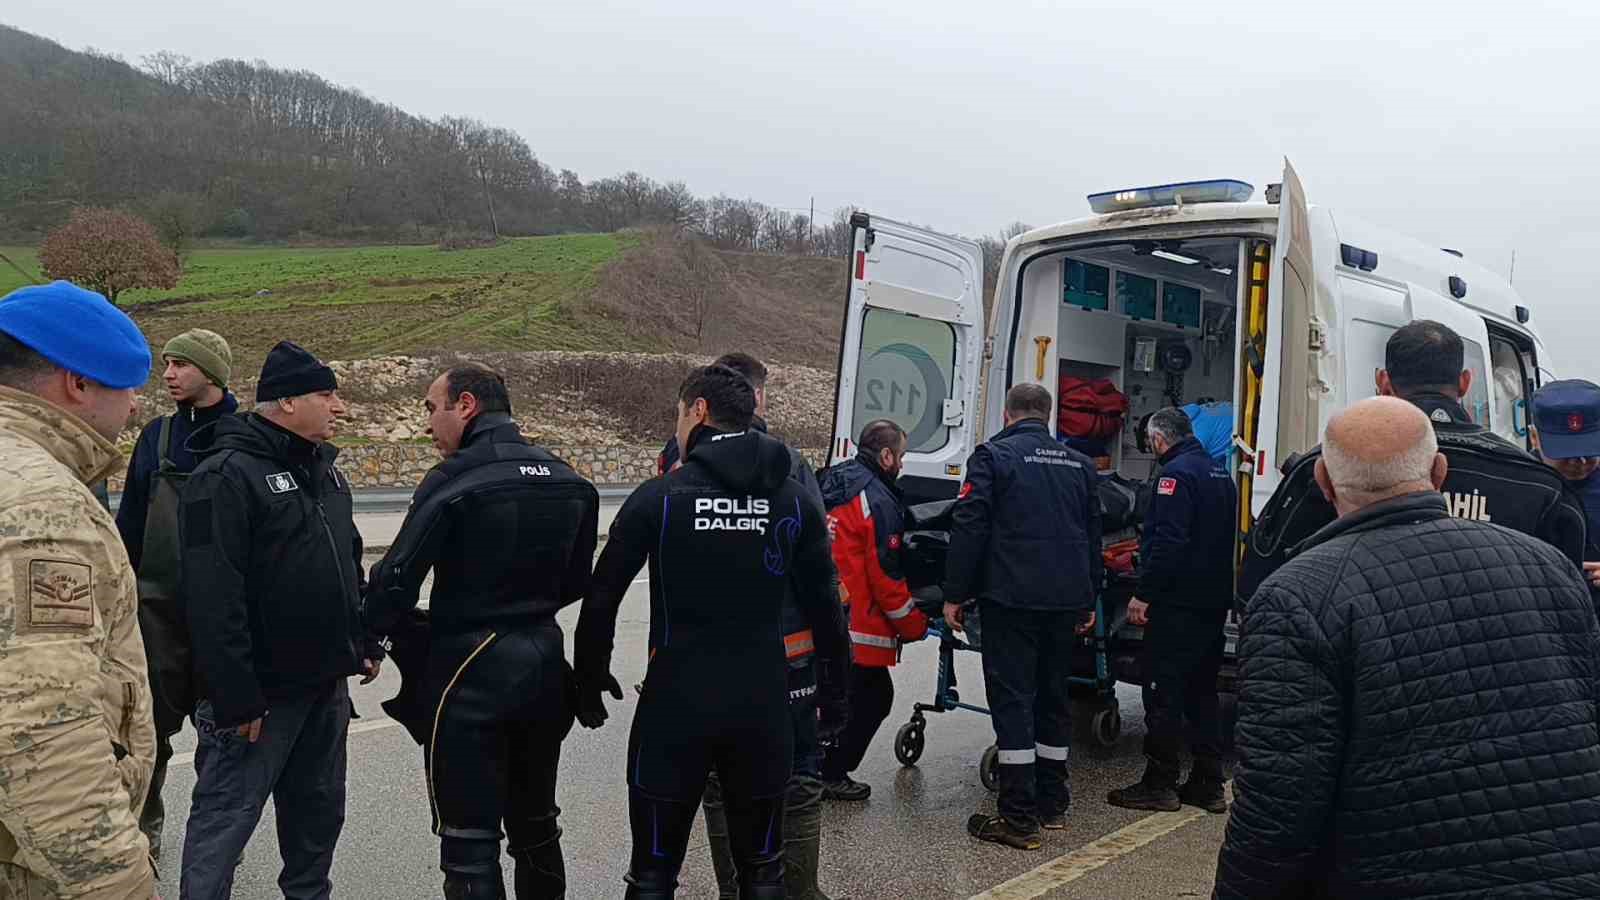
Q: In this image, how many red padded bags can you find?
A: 1